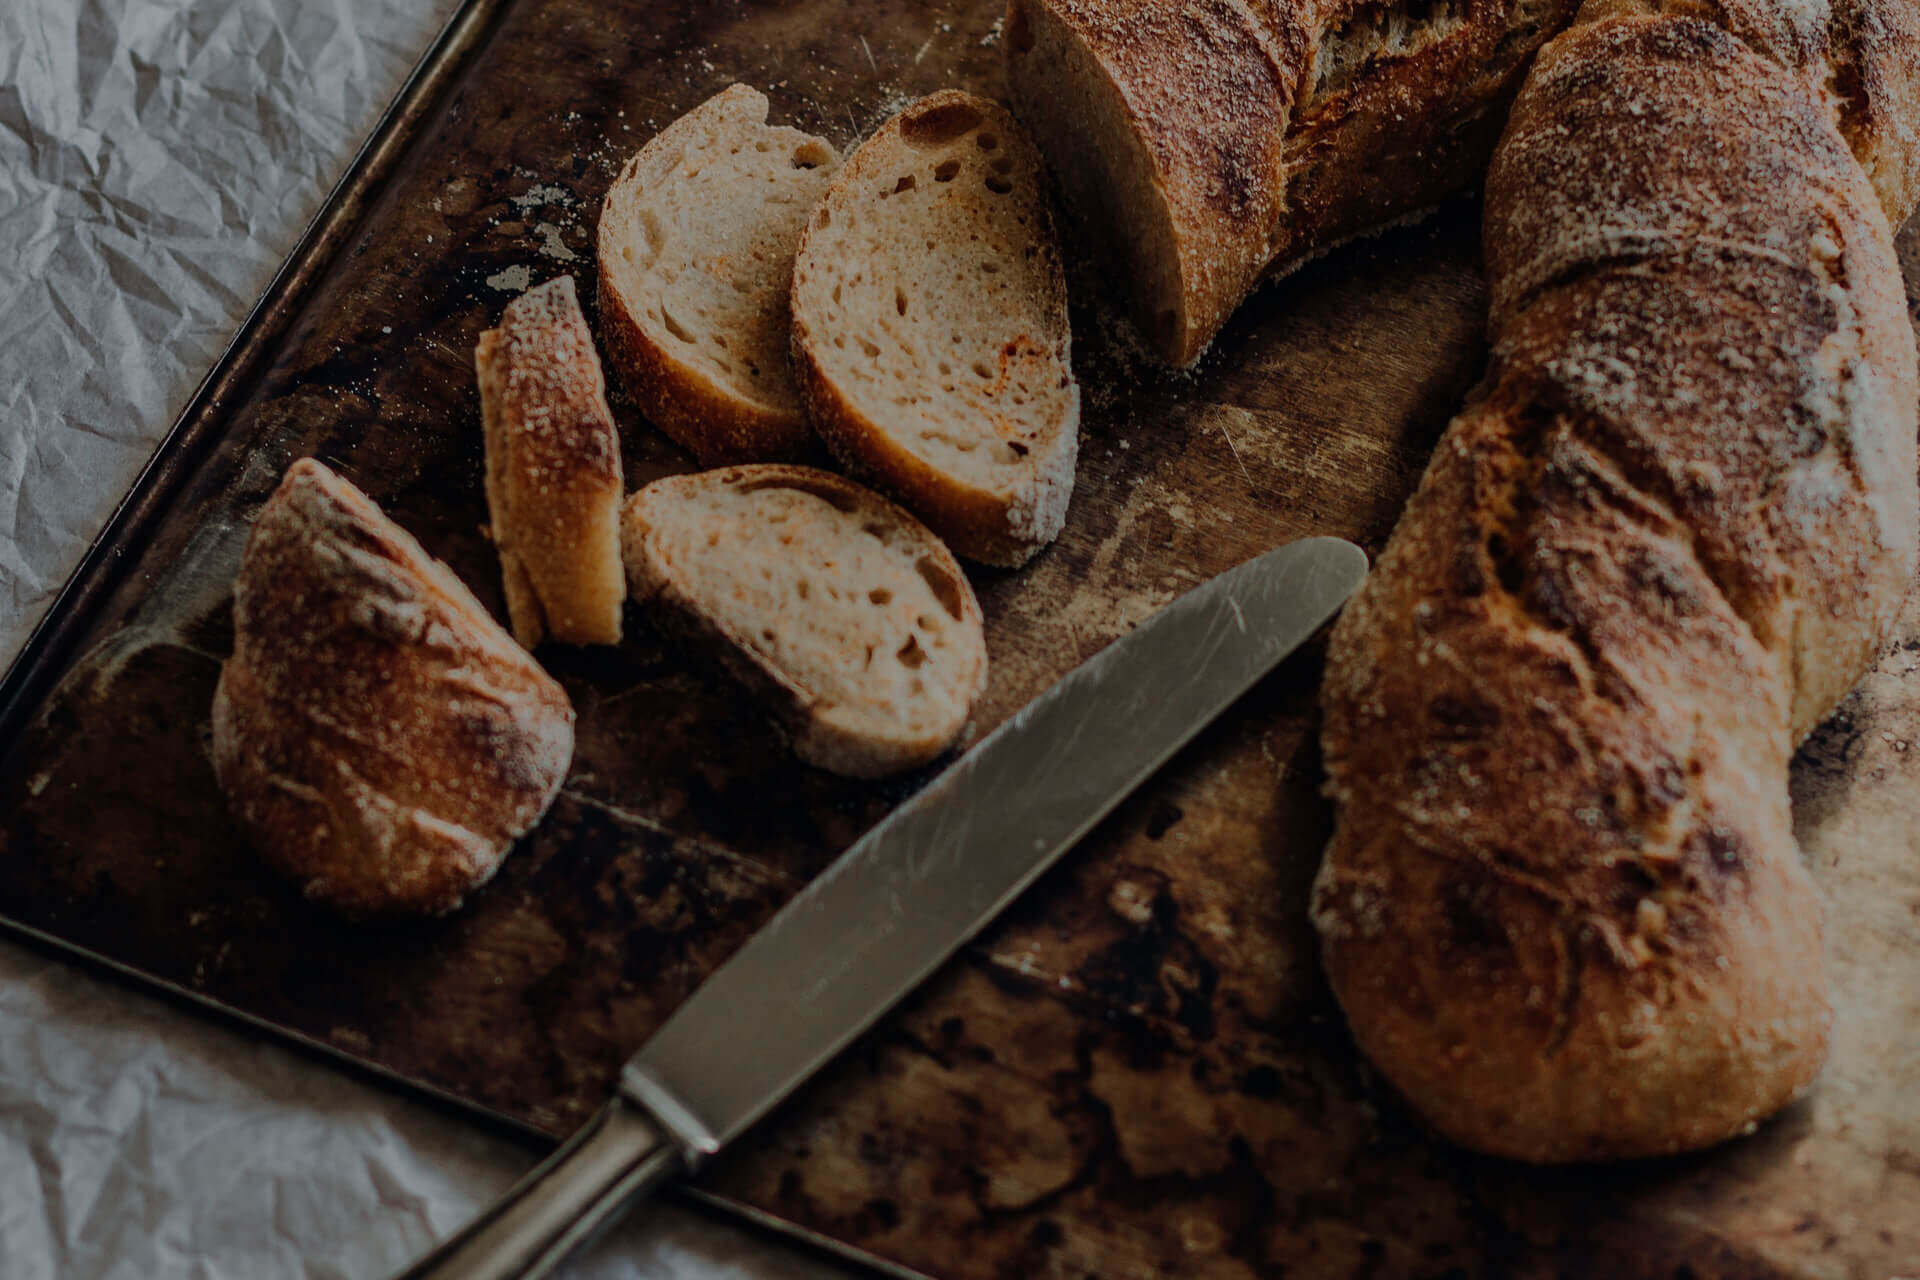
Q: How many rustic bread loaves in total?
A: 2